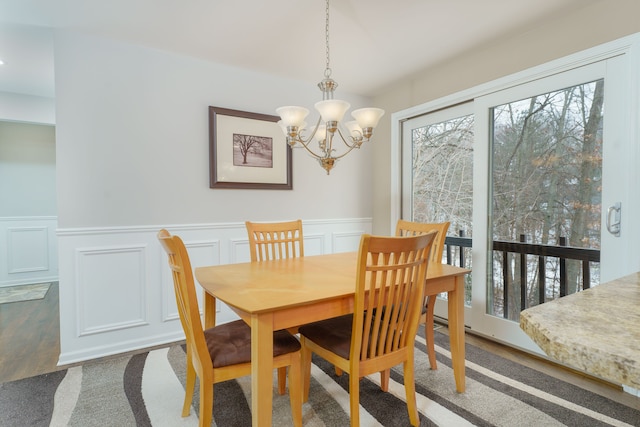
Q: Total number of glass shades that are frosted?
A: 6